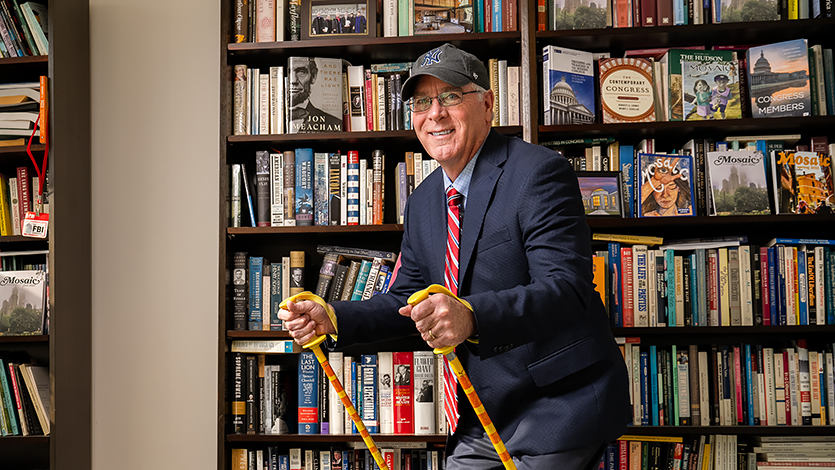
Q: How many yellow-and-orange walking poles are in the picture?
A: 2